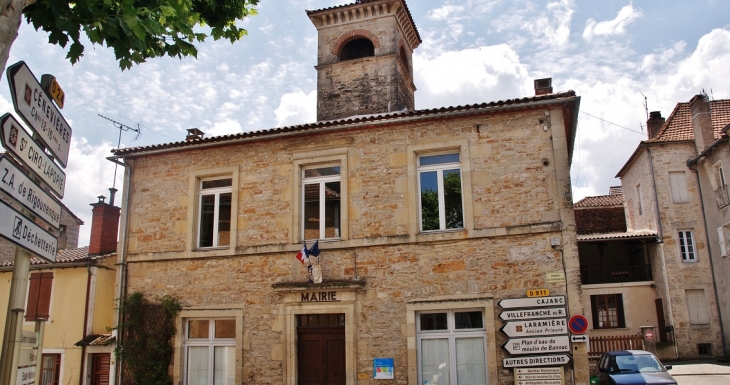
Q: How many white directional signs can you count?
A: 9